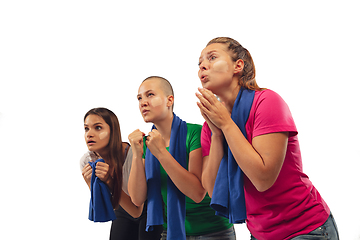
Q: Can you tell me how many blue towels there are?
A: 3